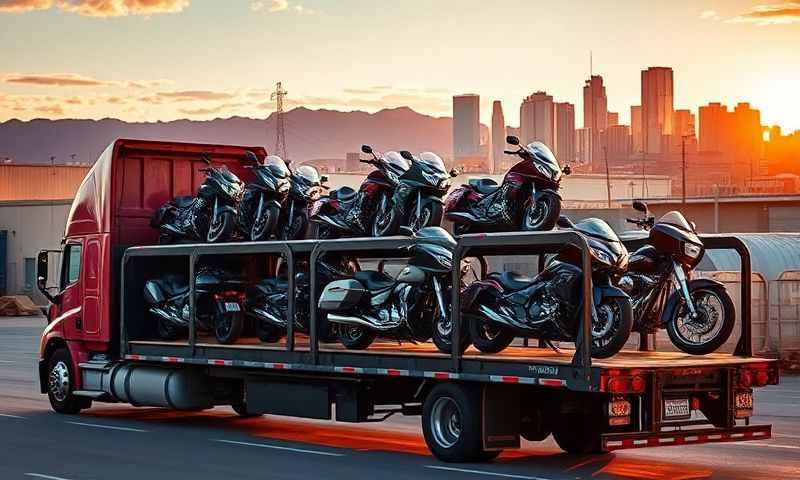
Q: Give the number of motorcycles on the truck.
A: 11